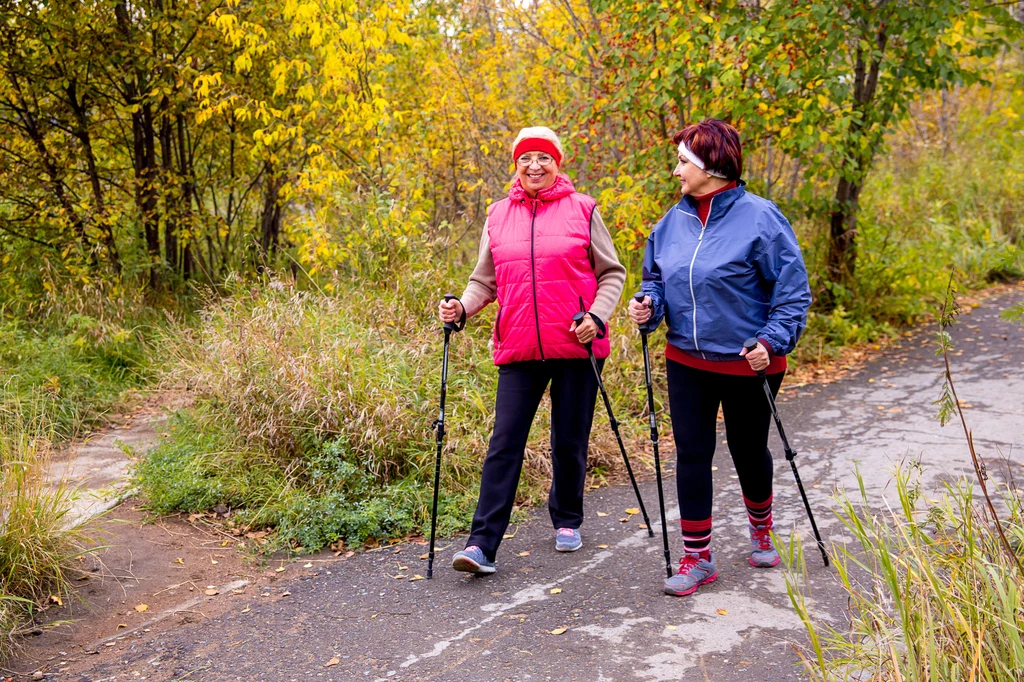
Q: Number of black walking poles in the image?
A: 4